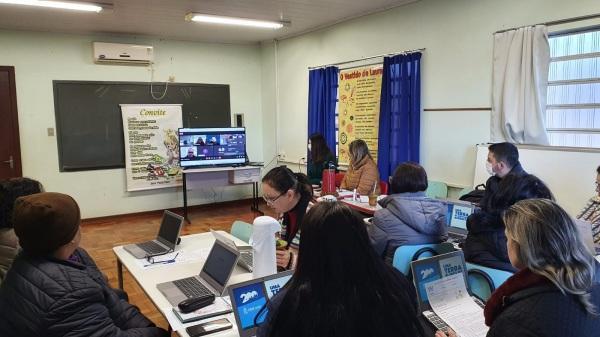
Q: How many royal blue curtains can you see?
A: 2